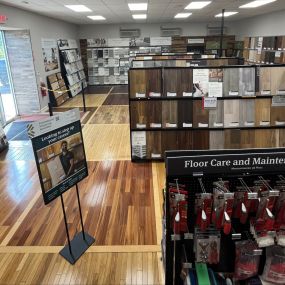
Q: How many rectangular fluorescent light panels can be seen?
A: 8